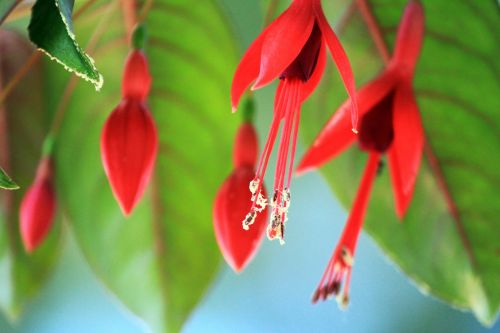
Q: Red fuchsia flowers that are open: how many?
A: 2